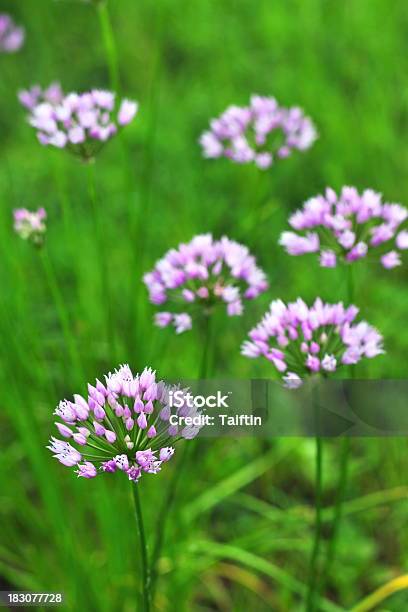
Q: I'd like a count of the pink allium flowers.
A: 8